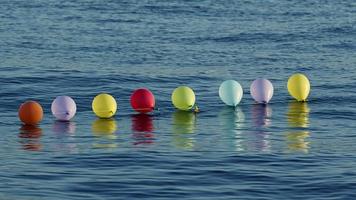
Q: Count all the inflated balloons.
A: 8